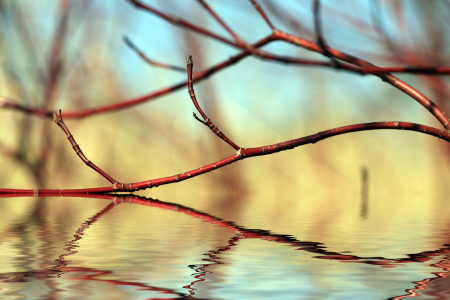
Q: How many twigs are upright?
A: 2